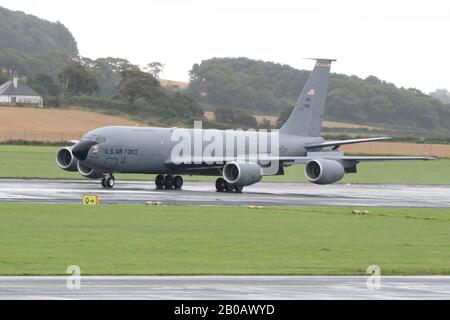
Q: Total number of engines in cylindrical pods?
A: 4